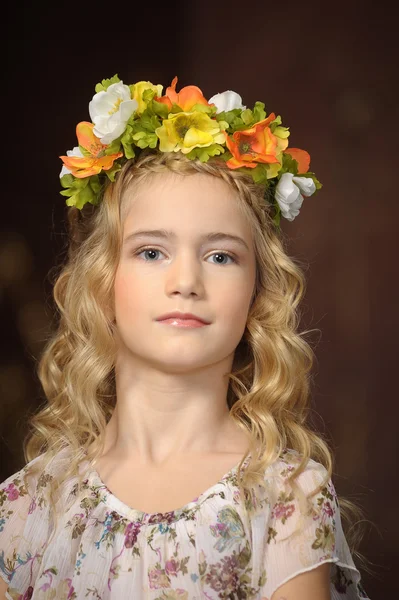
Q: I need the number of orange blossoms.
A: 4